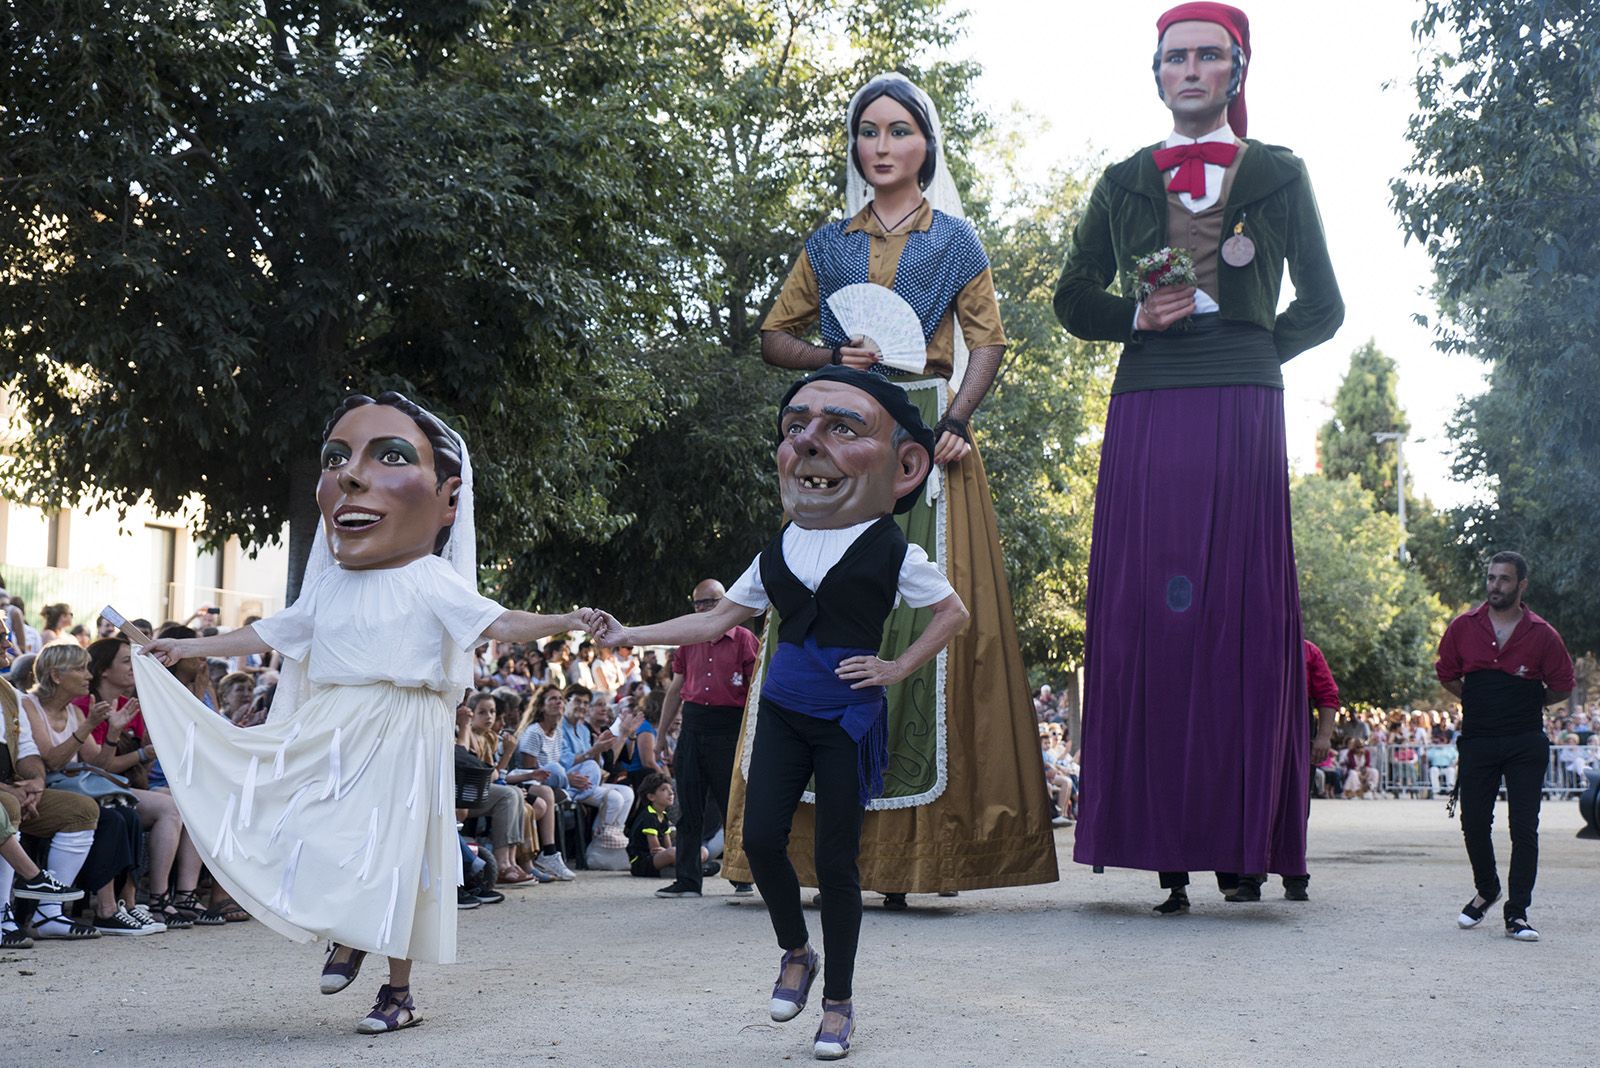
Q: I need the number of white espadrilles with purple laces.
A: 4